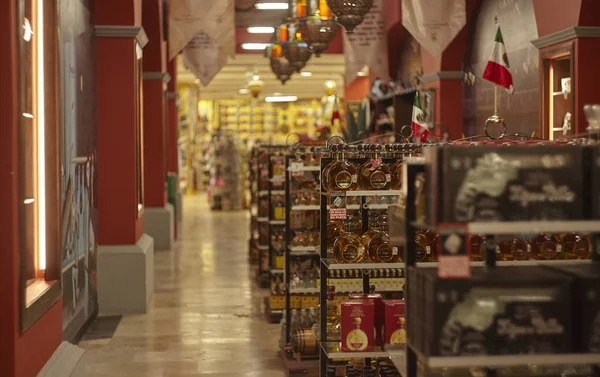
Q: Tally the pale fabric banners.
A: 4